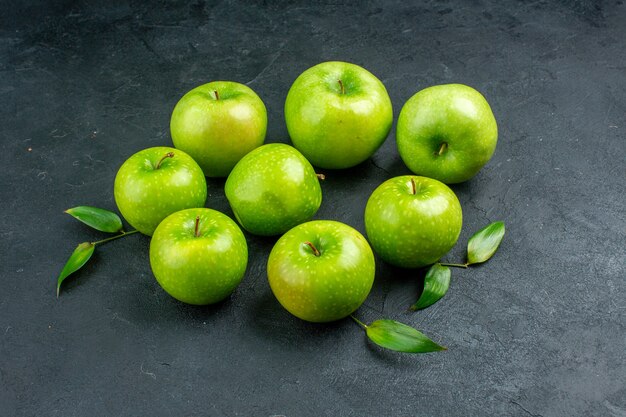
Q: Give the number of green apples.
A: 8